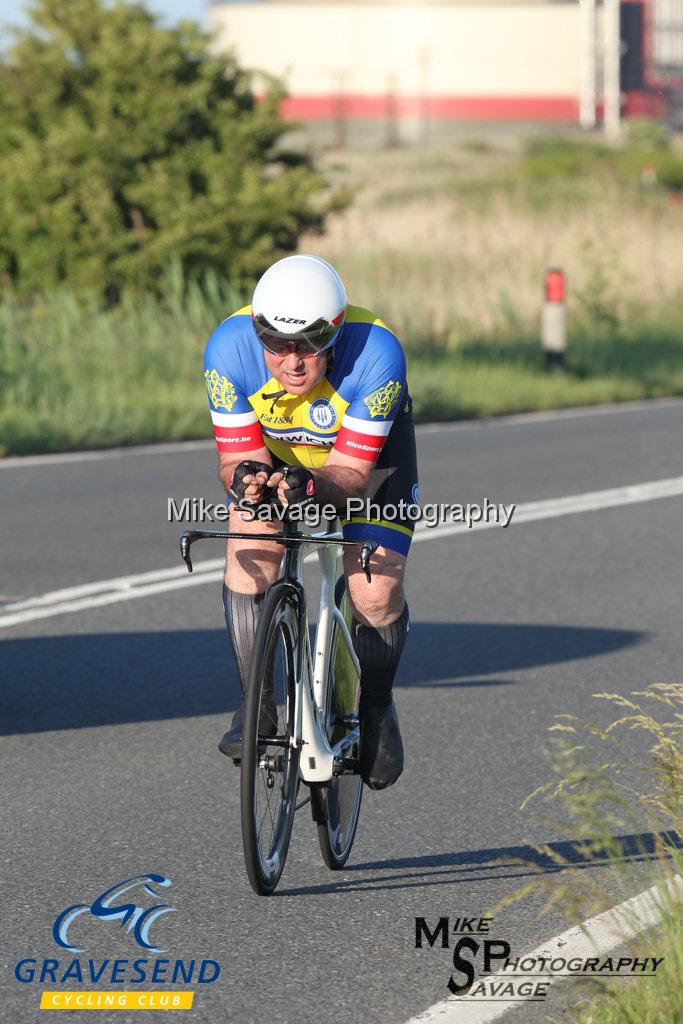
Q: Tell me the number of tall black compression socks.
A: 2